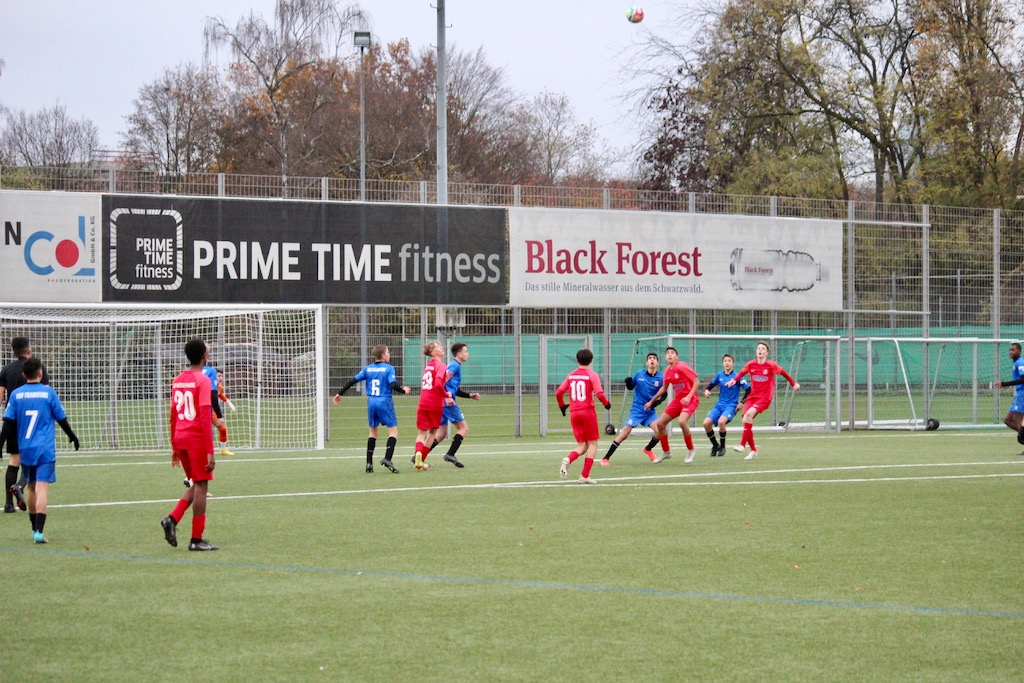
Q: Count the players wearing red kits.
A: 5